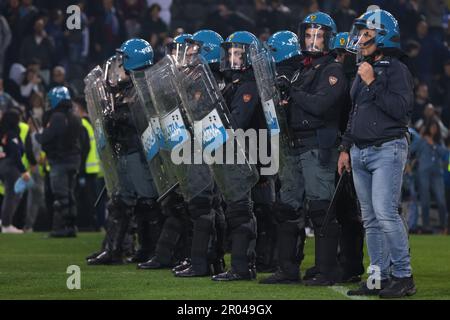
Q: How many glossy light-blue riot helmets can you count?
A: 9